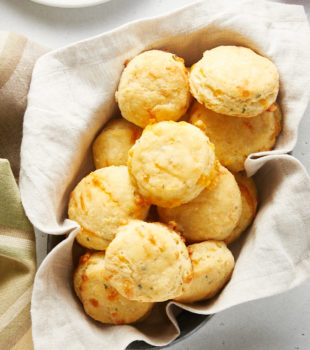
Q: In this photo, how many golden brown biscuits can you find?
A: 11